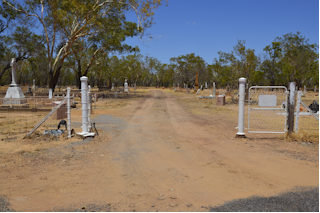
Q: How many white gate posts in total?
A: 2